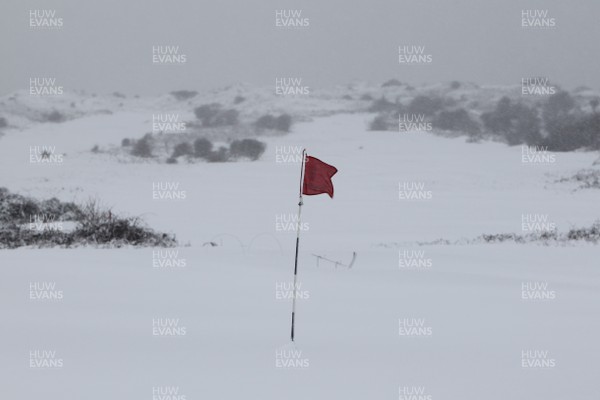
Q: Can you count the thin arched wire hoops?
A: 2